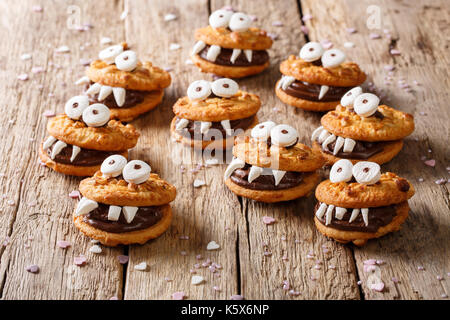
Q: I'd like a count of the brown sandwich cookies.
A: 9